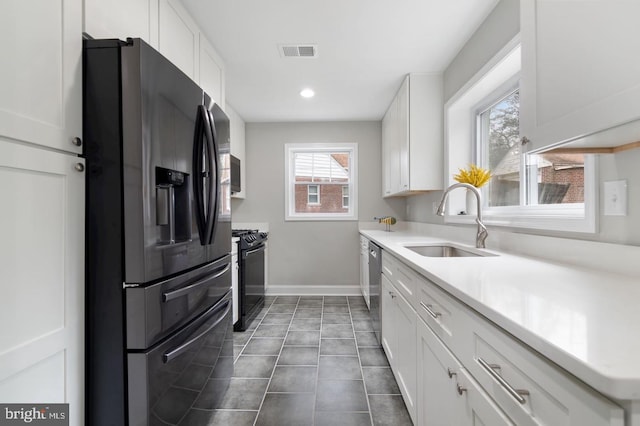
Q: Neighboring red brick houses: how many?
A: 2